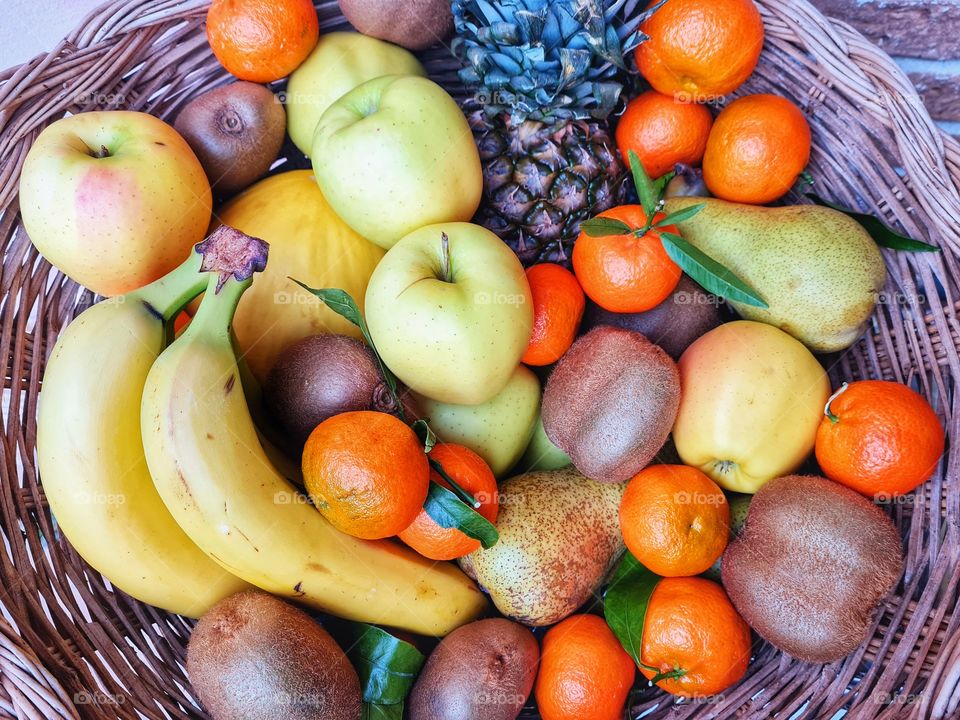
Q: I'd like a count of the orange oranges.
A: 12